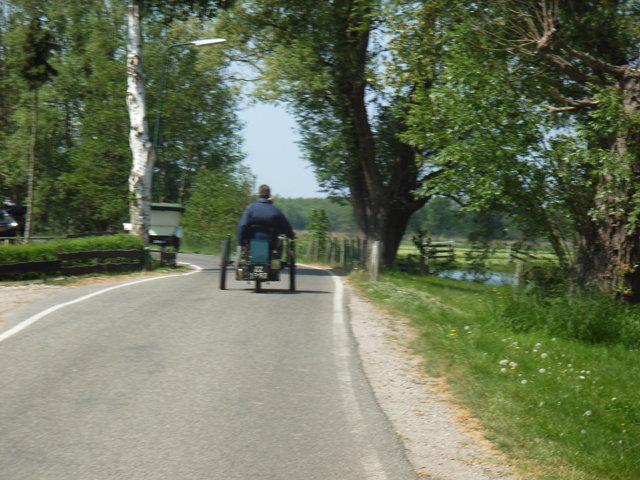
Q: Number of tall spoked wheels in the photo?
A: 2